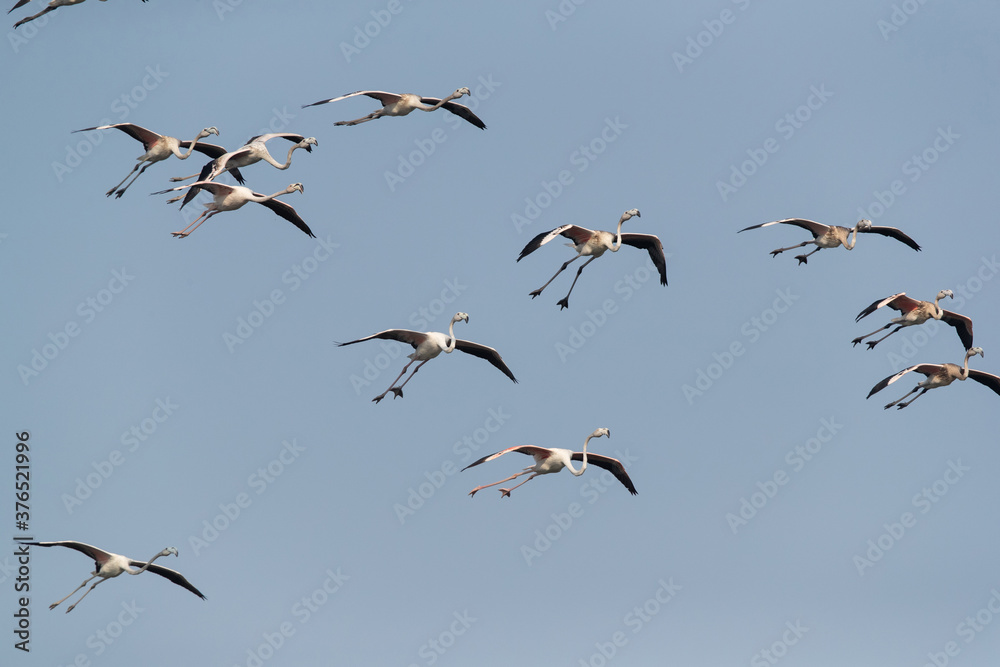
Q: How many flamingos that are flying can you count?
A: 12